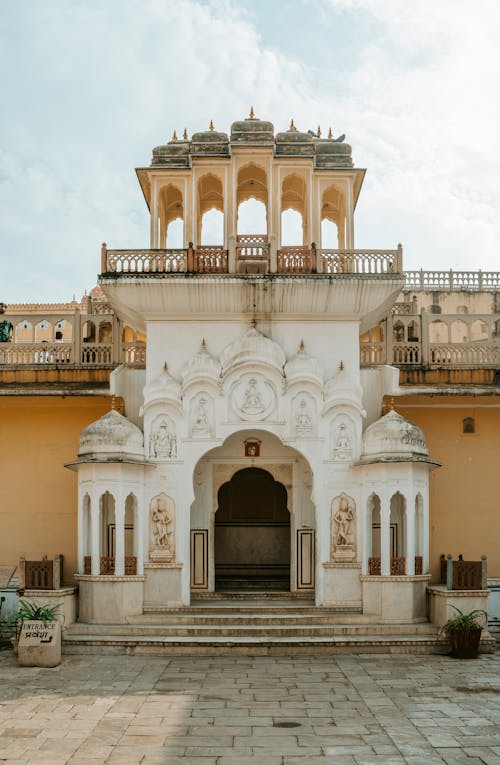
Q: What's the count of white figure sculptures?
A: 7